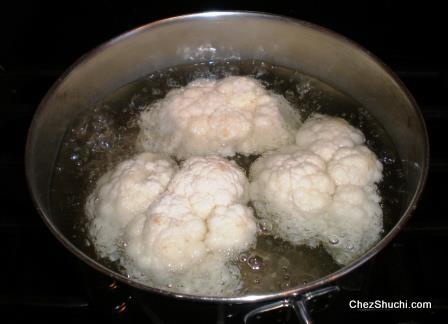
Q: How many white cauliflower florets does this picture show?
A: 3